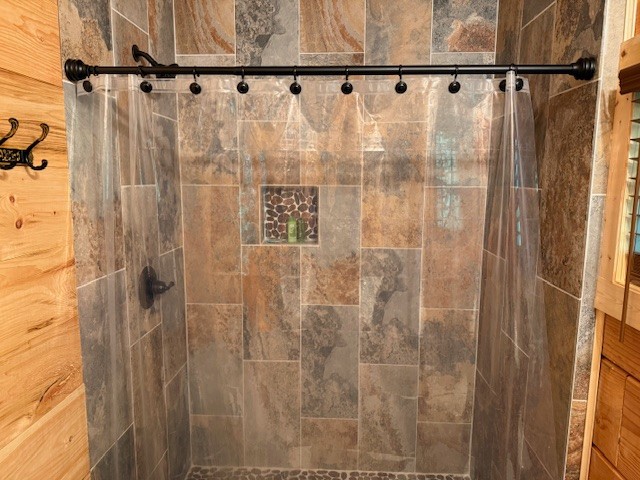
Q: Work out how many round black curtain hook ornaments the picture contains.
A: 10